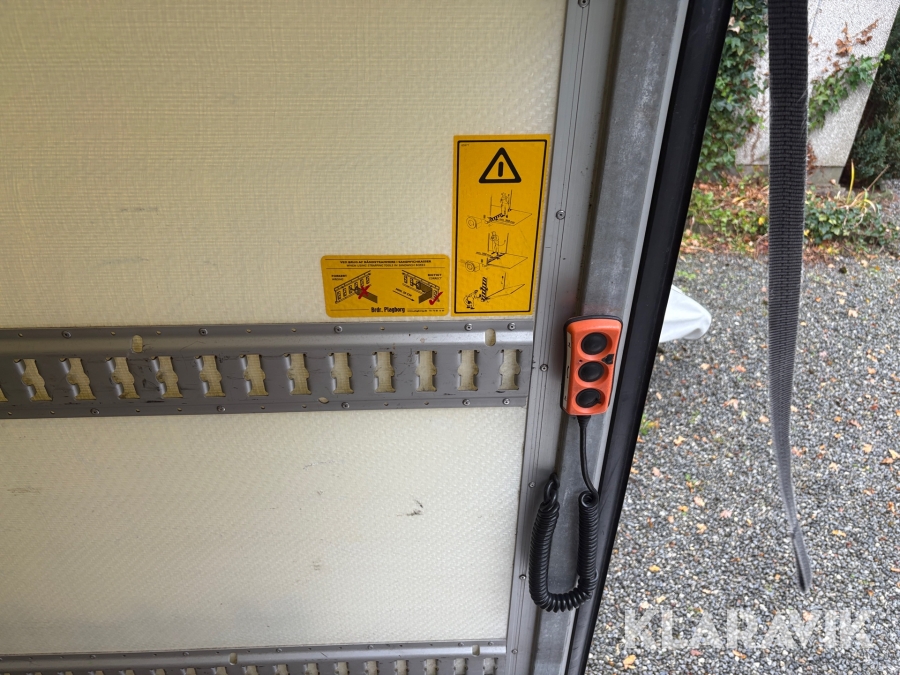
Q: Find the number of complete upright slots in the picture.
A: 12